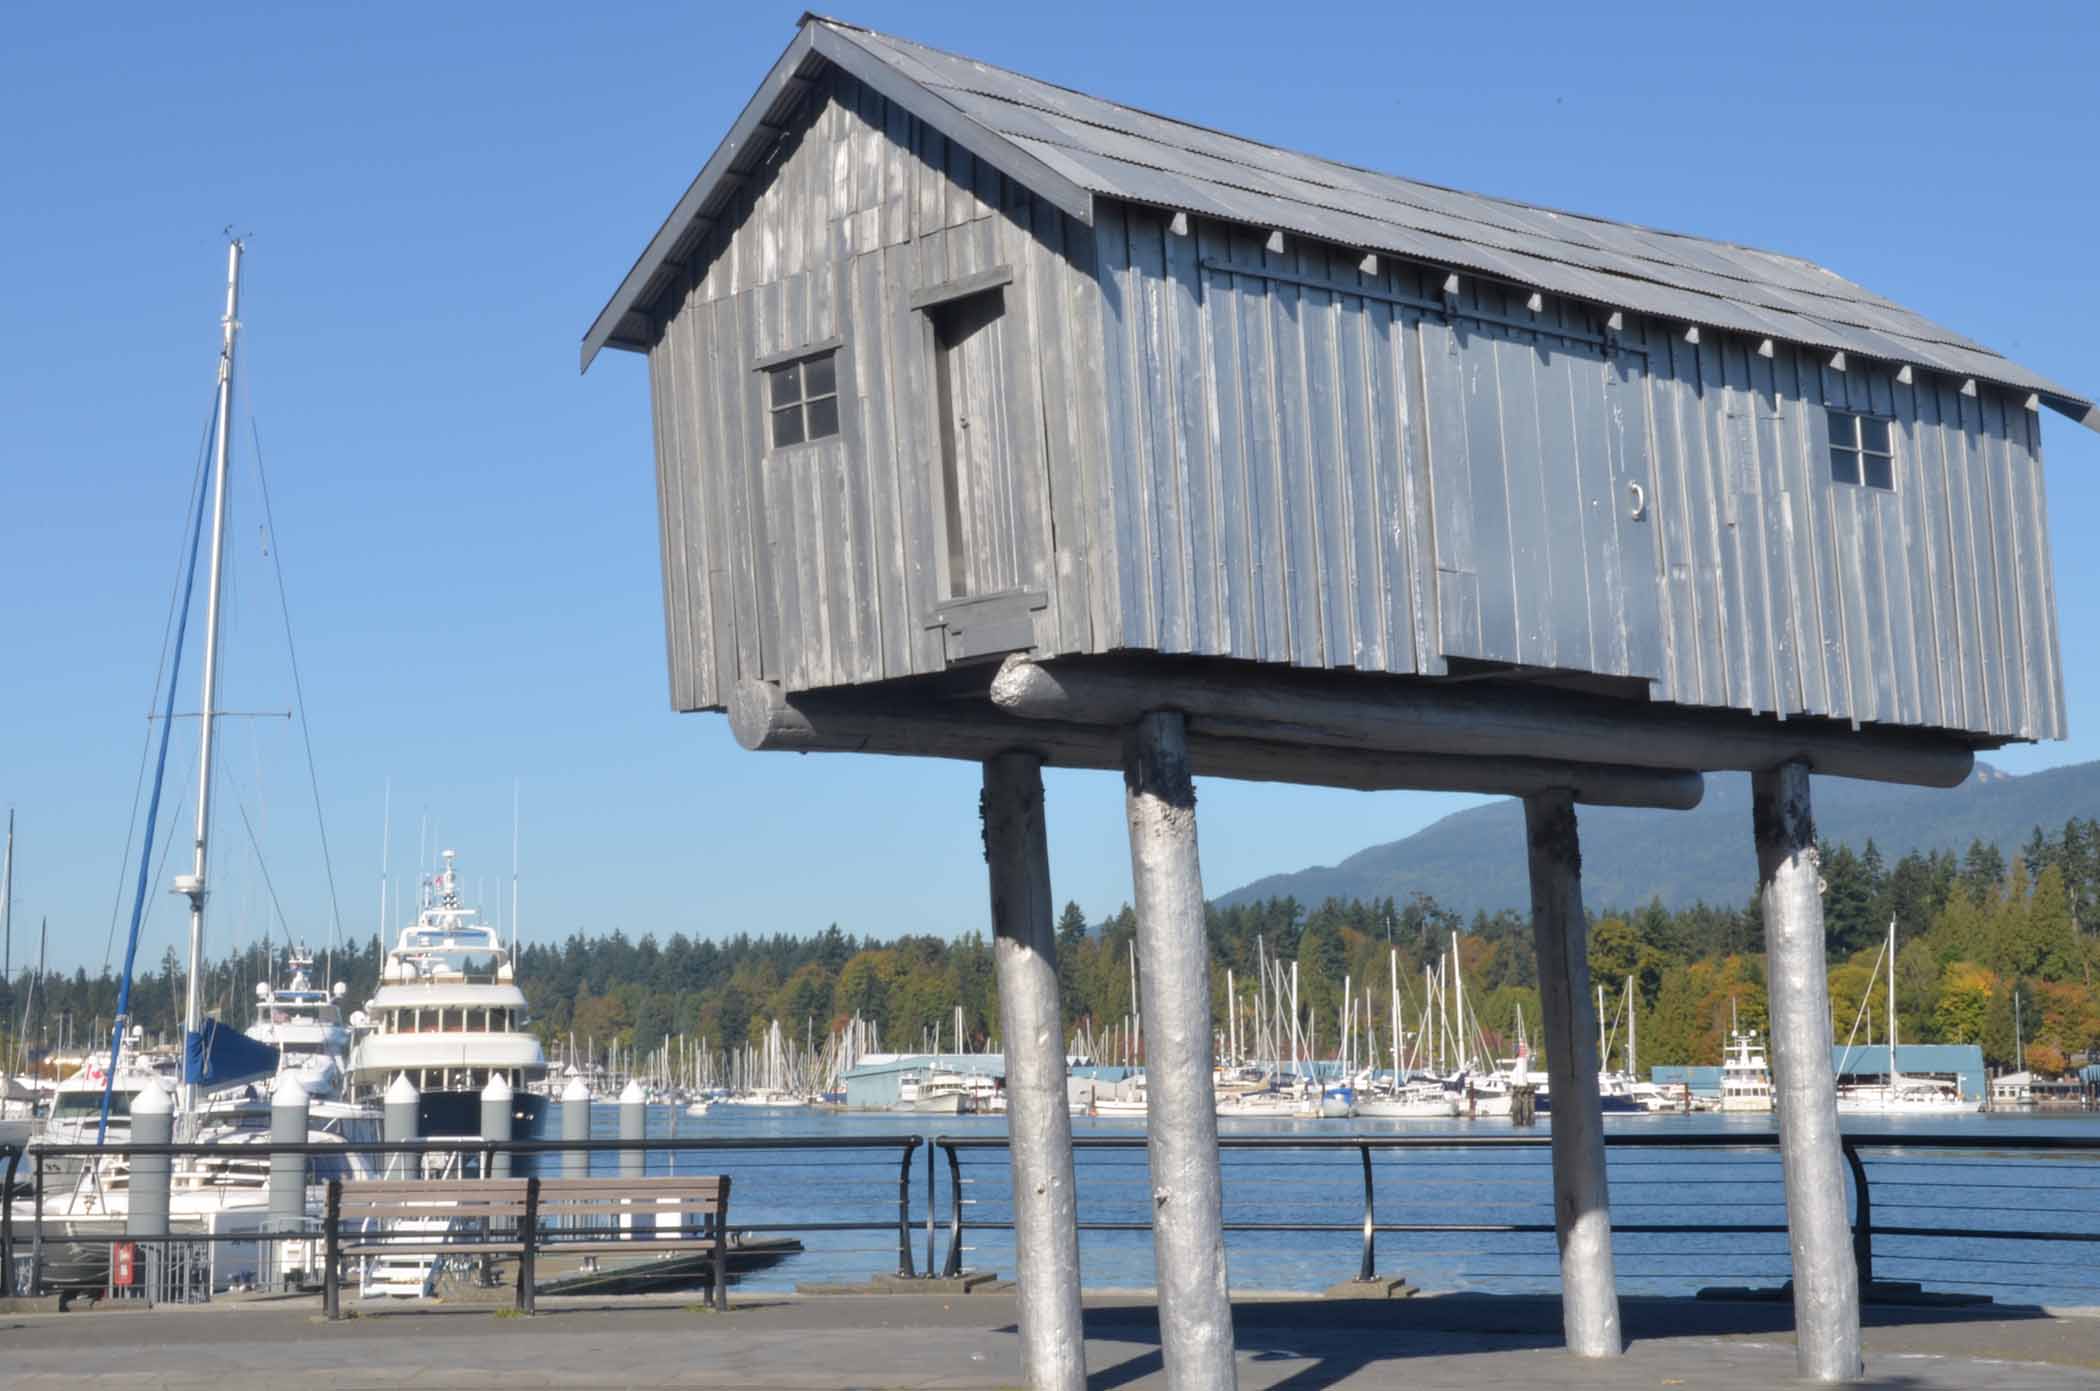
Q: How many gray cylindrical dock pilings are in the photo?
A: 6